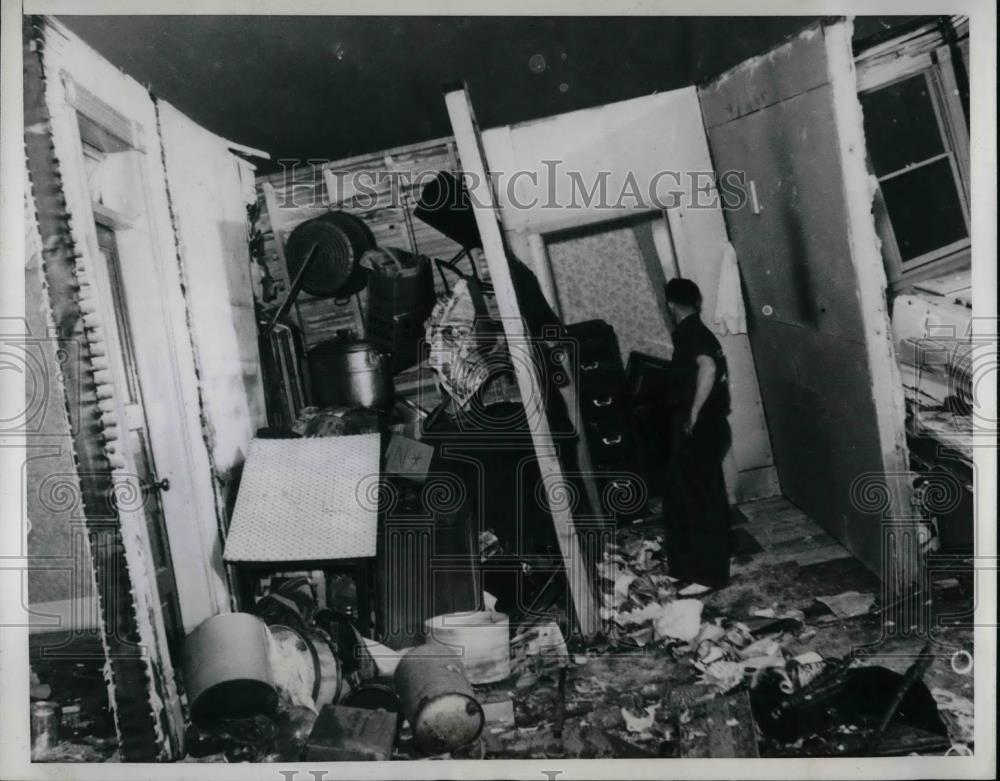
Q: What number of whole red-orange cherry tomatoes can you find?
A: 0